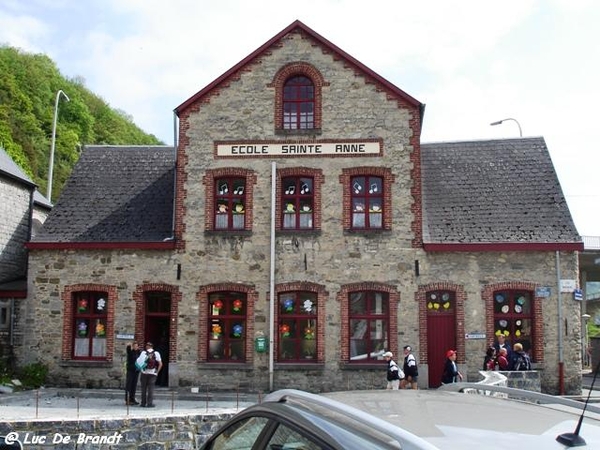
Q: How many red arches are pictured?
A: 11